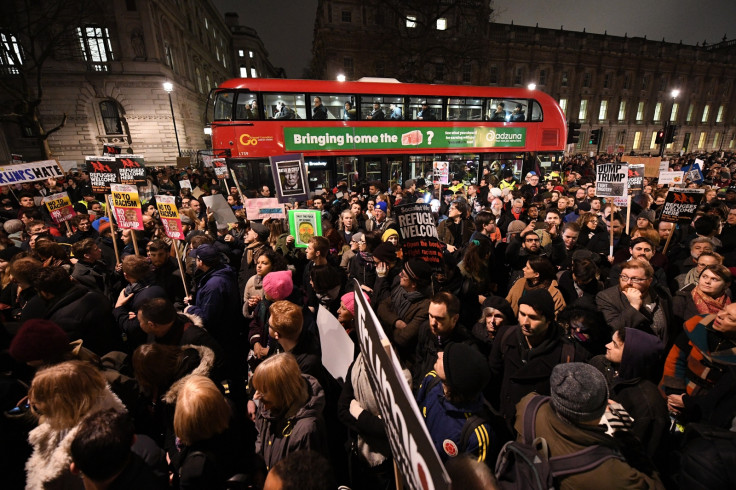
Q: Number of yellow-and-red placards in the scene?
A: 3